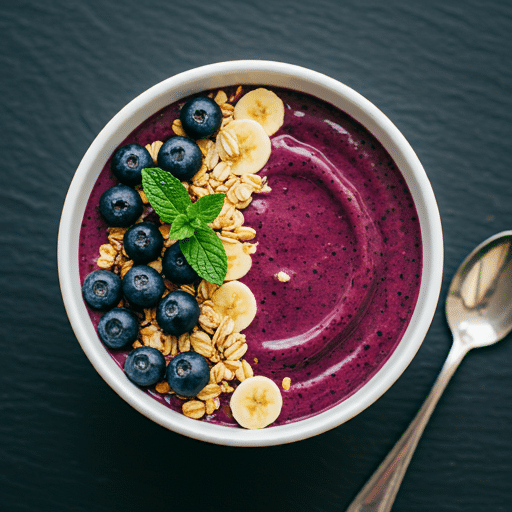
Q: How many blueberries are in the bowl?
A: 12